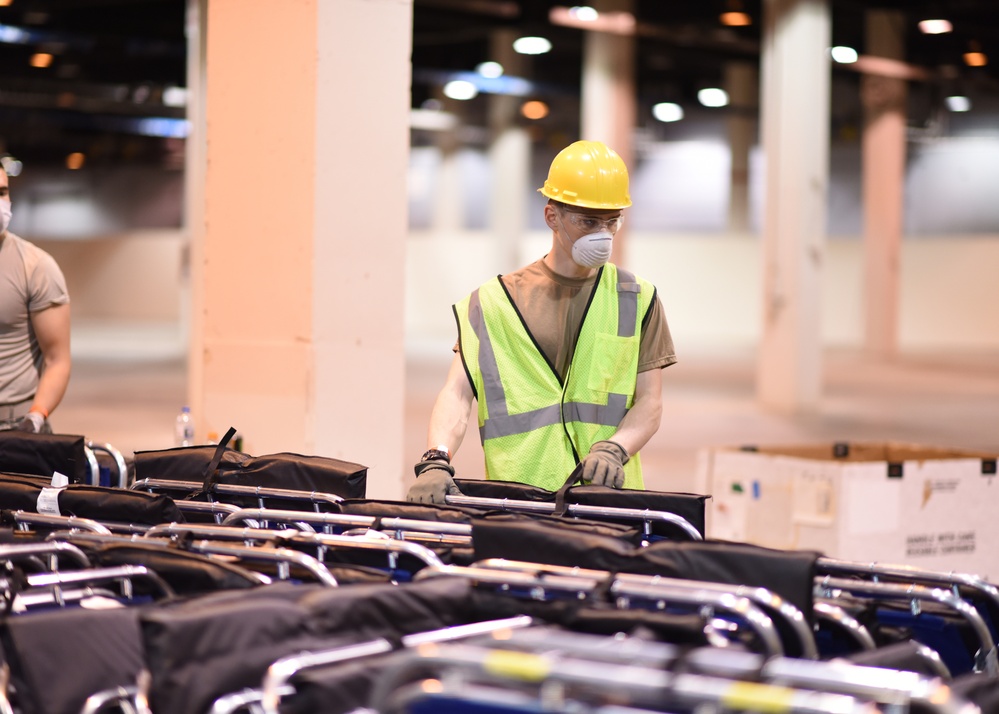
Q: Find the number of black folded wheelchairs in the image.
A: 0